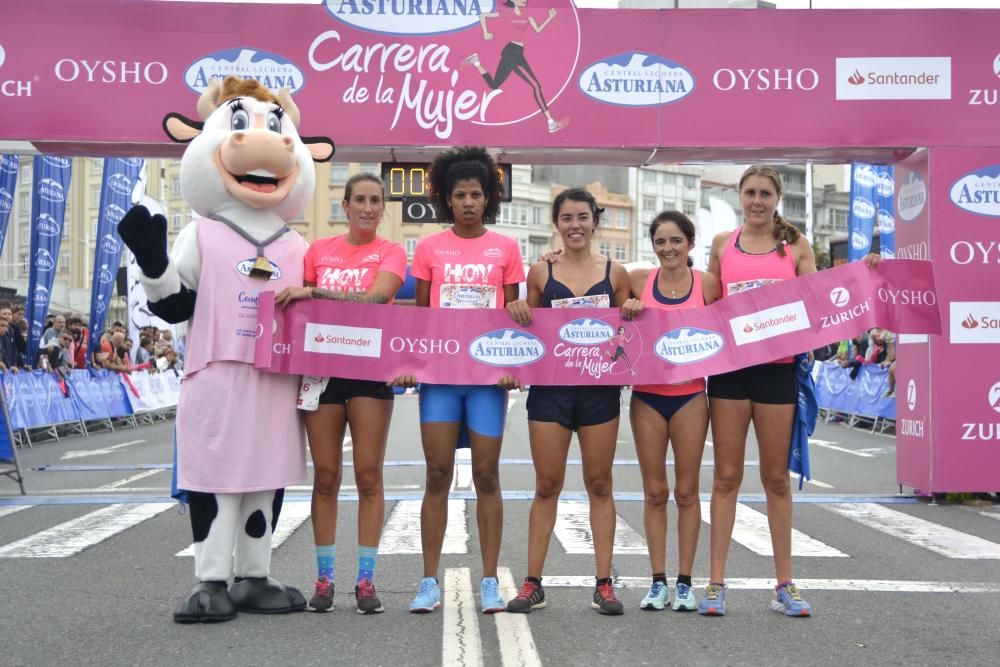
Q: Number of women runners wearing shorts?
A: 4